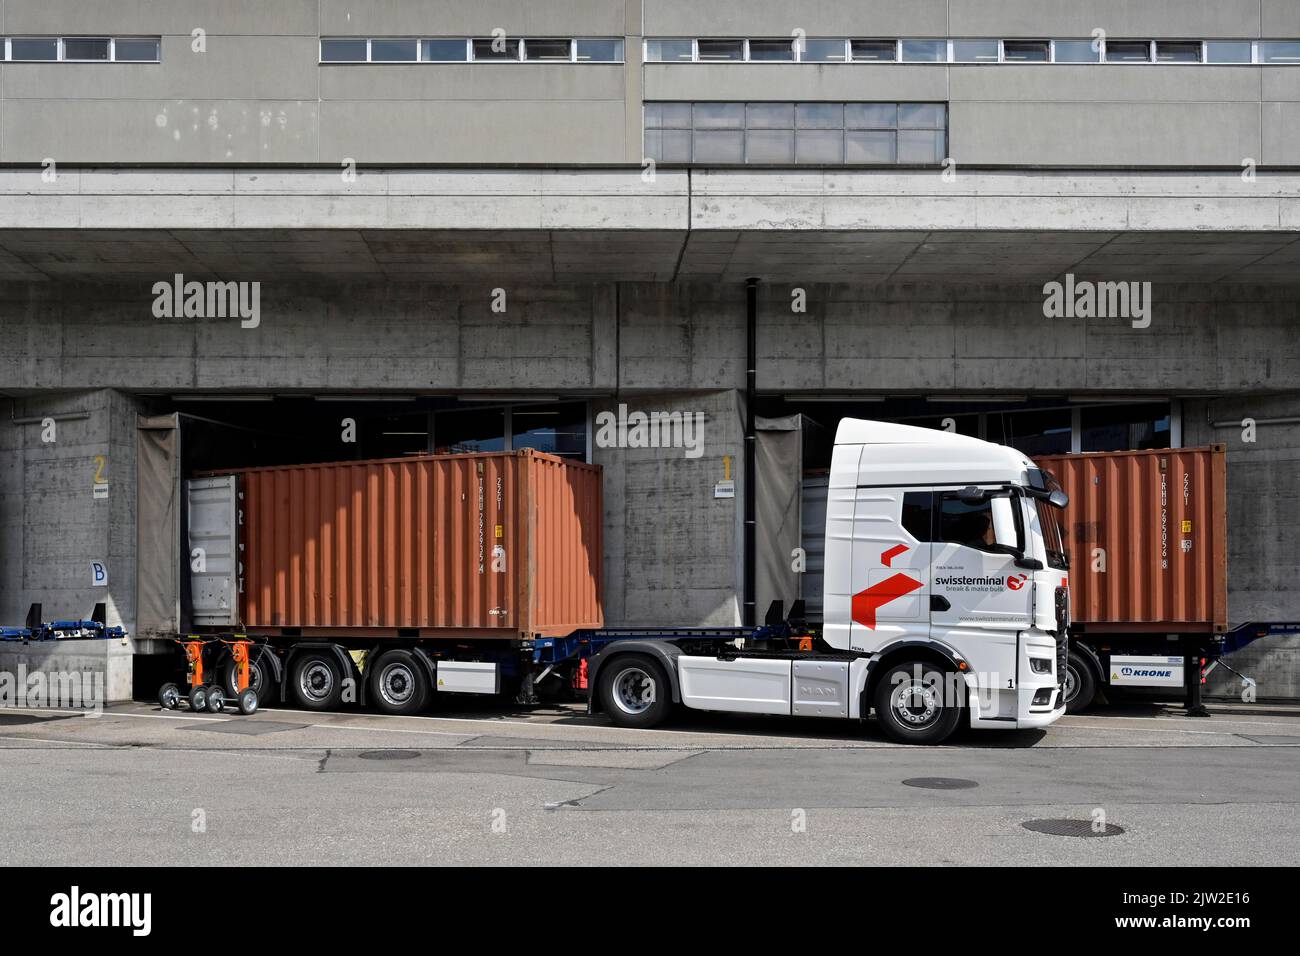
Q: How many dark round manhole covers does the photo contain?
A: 3